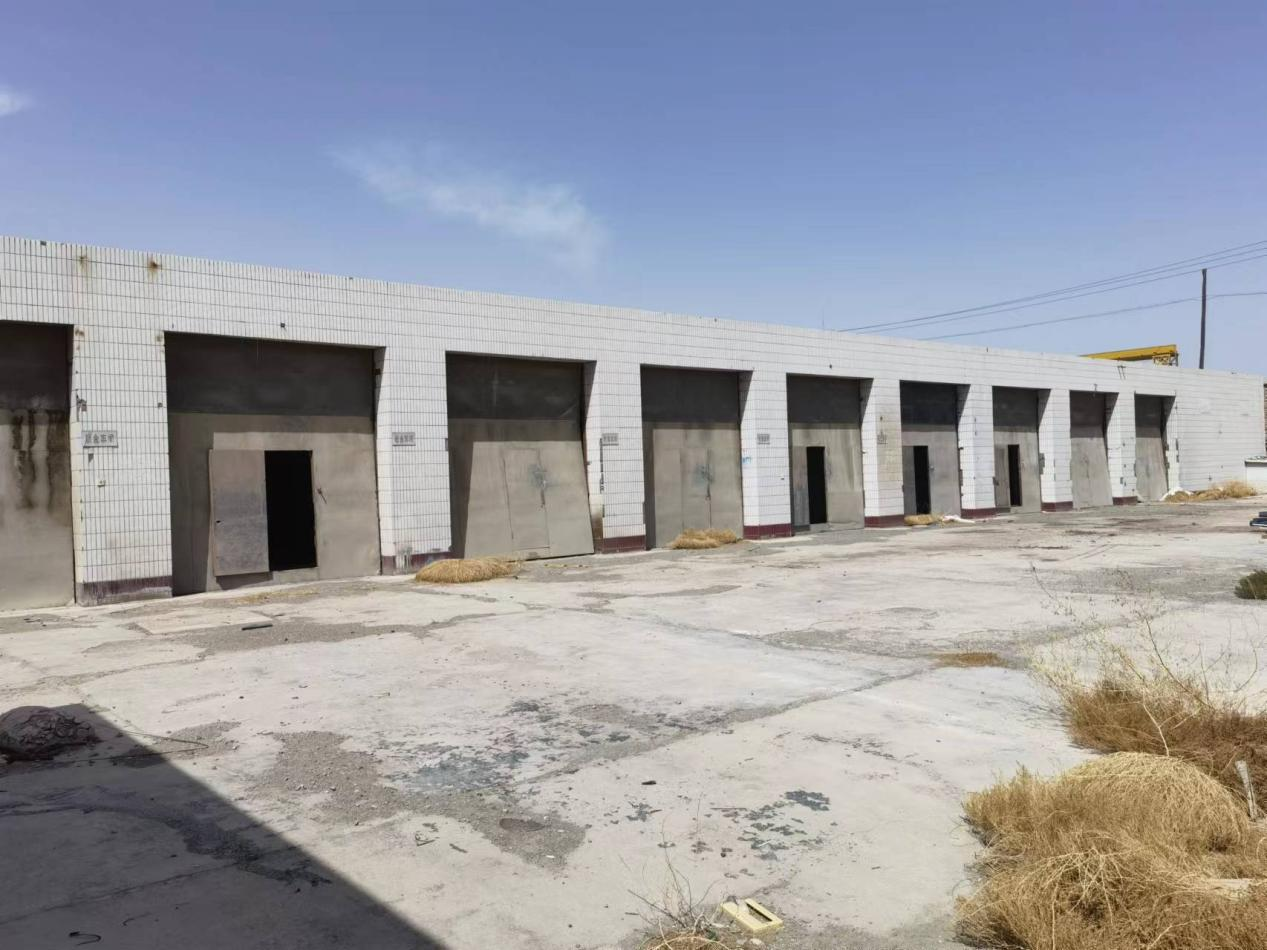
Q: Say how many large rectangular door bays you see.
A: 9